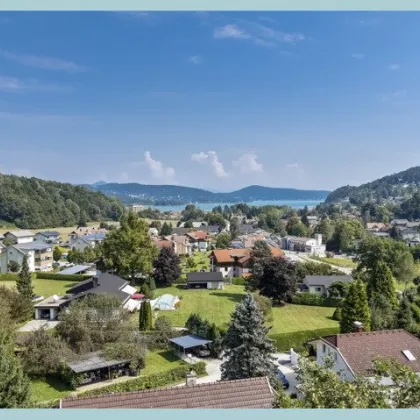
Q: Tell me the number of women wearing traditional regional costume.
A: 0